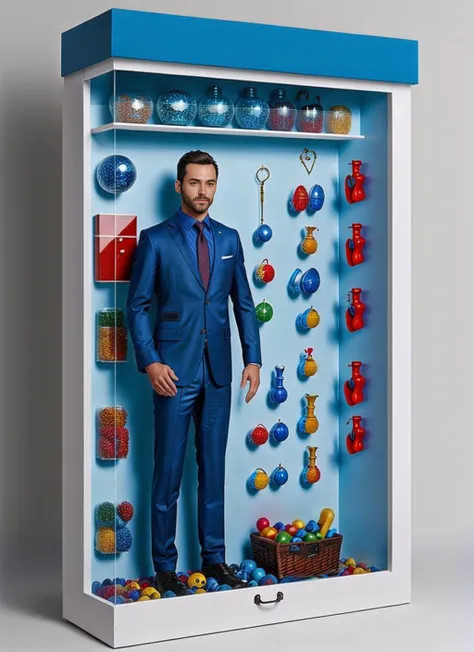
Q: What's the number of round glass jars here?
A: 7